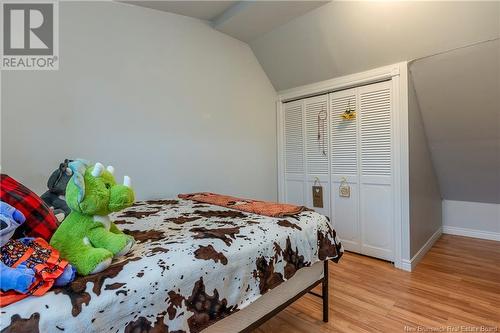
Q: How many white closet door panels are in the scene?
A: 4